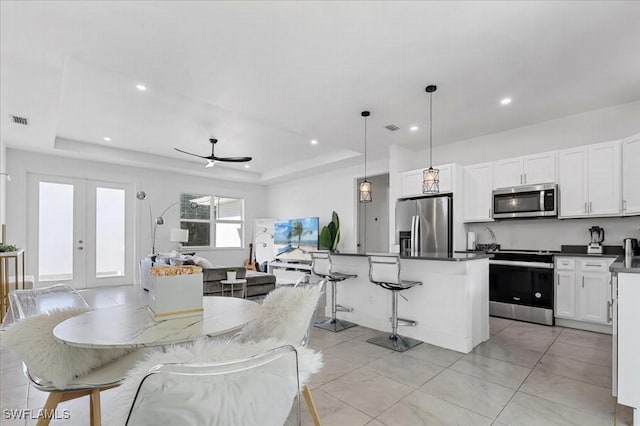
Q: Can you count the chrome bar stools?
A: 2